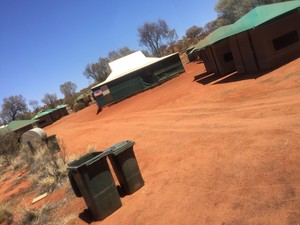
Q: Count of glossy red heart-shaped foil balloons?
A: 0